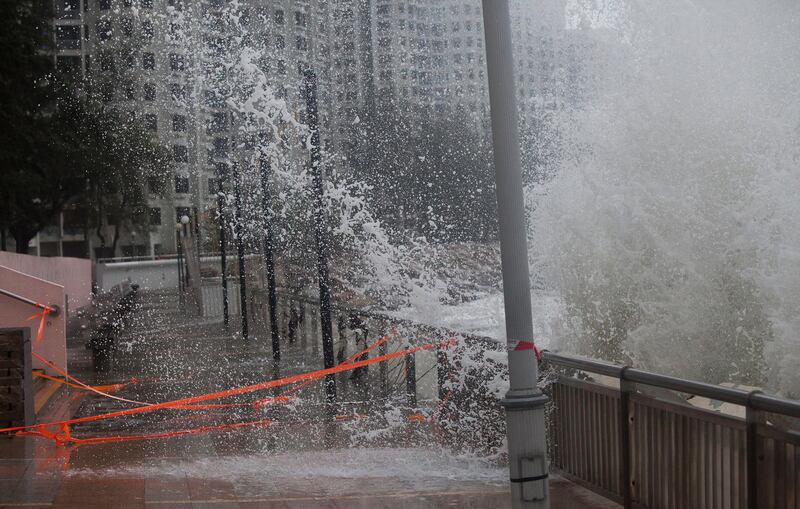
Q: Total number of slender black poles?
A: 4